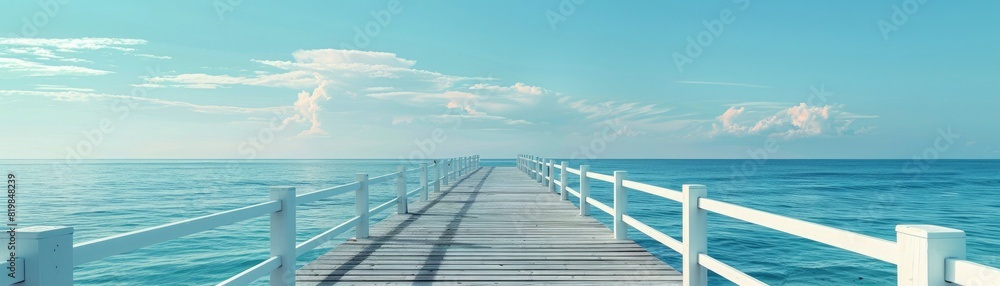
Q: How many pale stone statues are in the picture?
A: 0